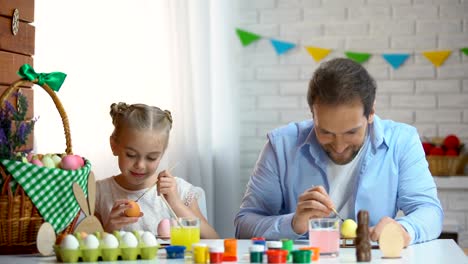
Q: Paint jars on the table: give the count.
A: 11